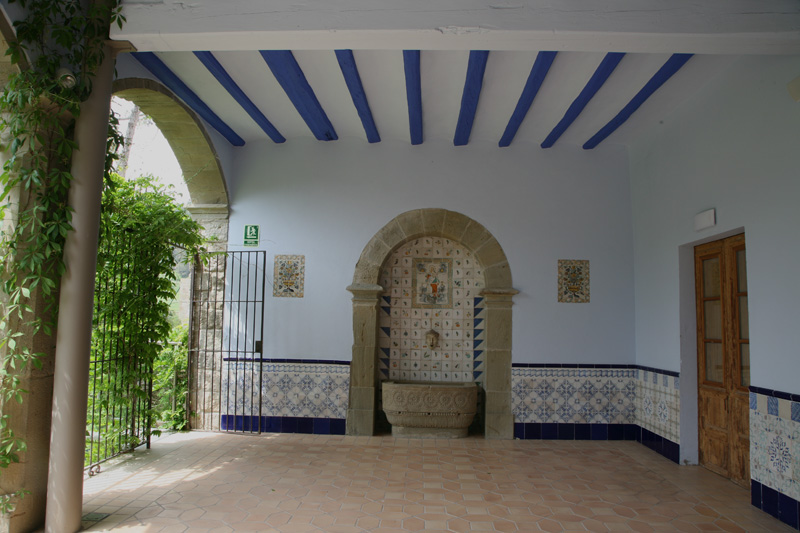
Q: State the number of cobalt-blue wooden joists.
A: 9